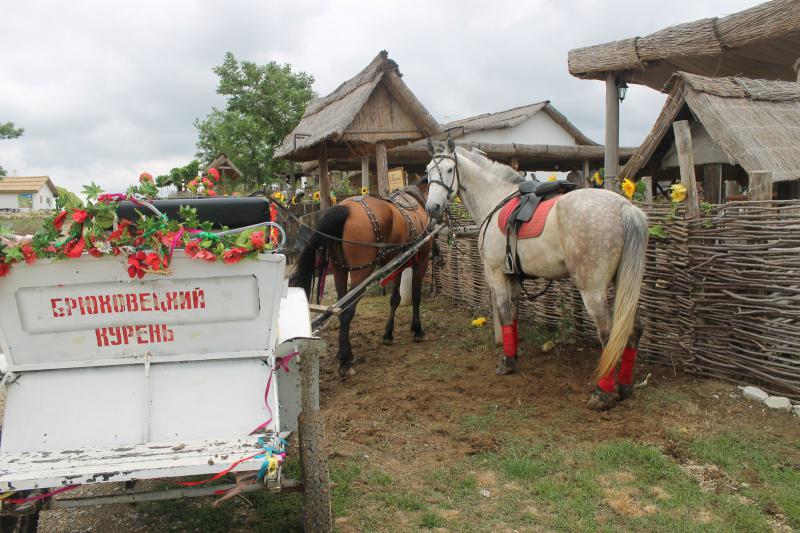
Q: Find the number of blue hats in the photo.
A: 0